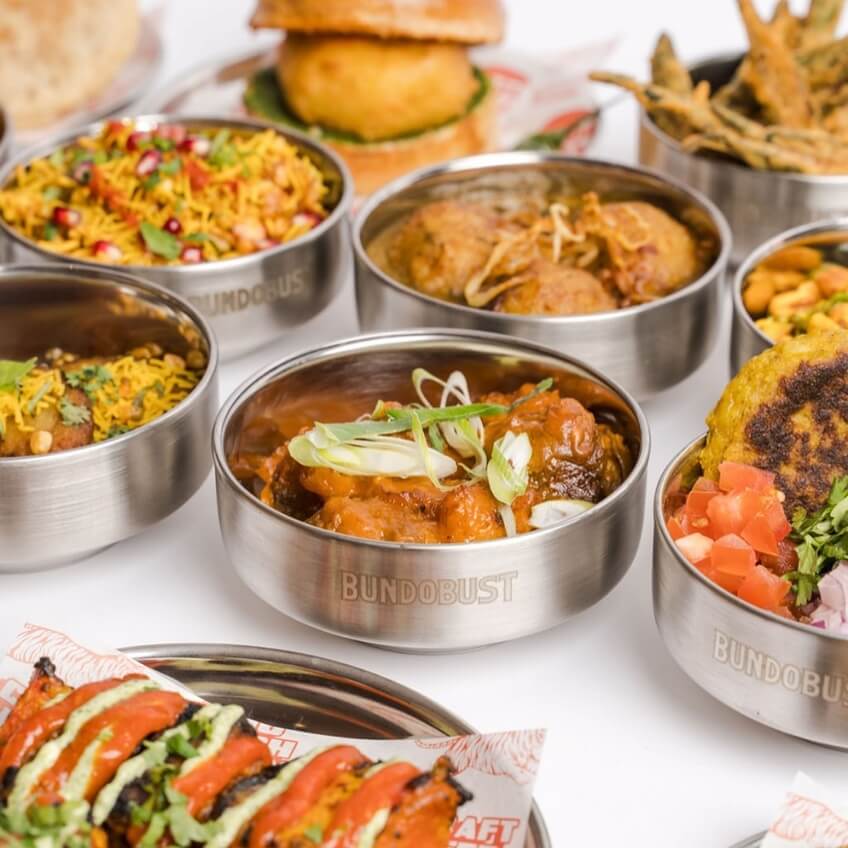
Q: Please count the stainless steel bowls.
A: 7